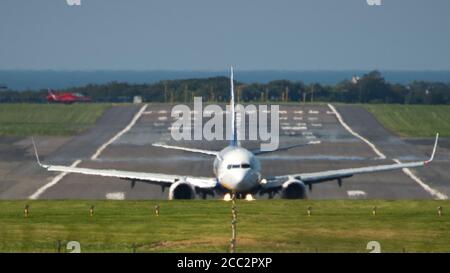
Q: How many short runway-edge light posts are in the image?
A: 6